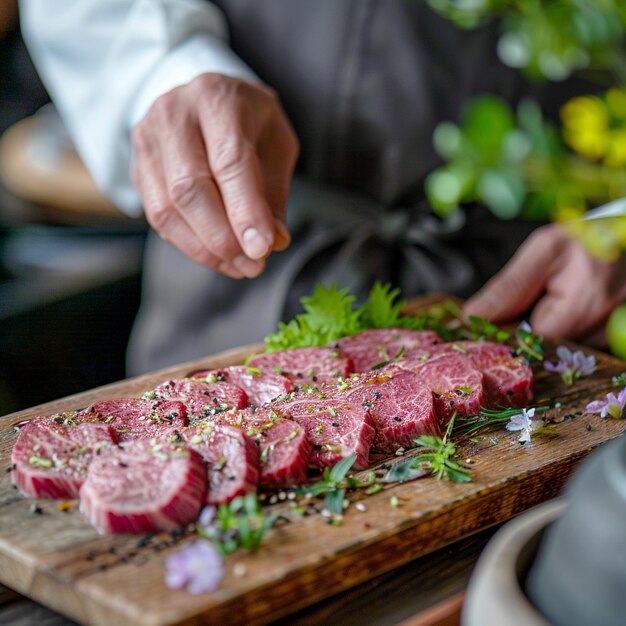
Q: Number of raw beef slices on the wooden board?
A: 13